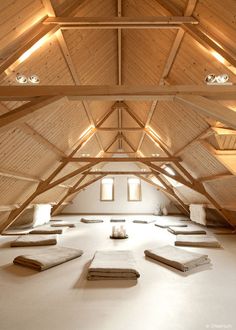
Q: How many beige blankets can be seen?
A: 12